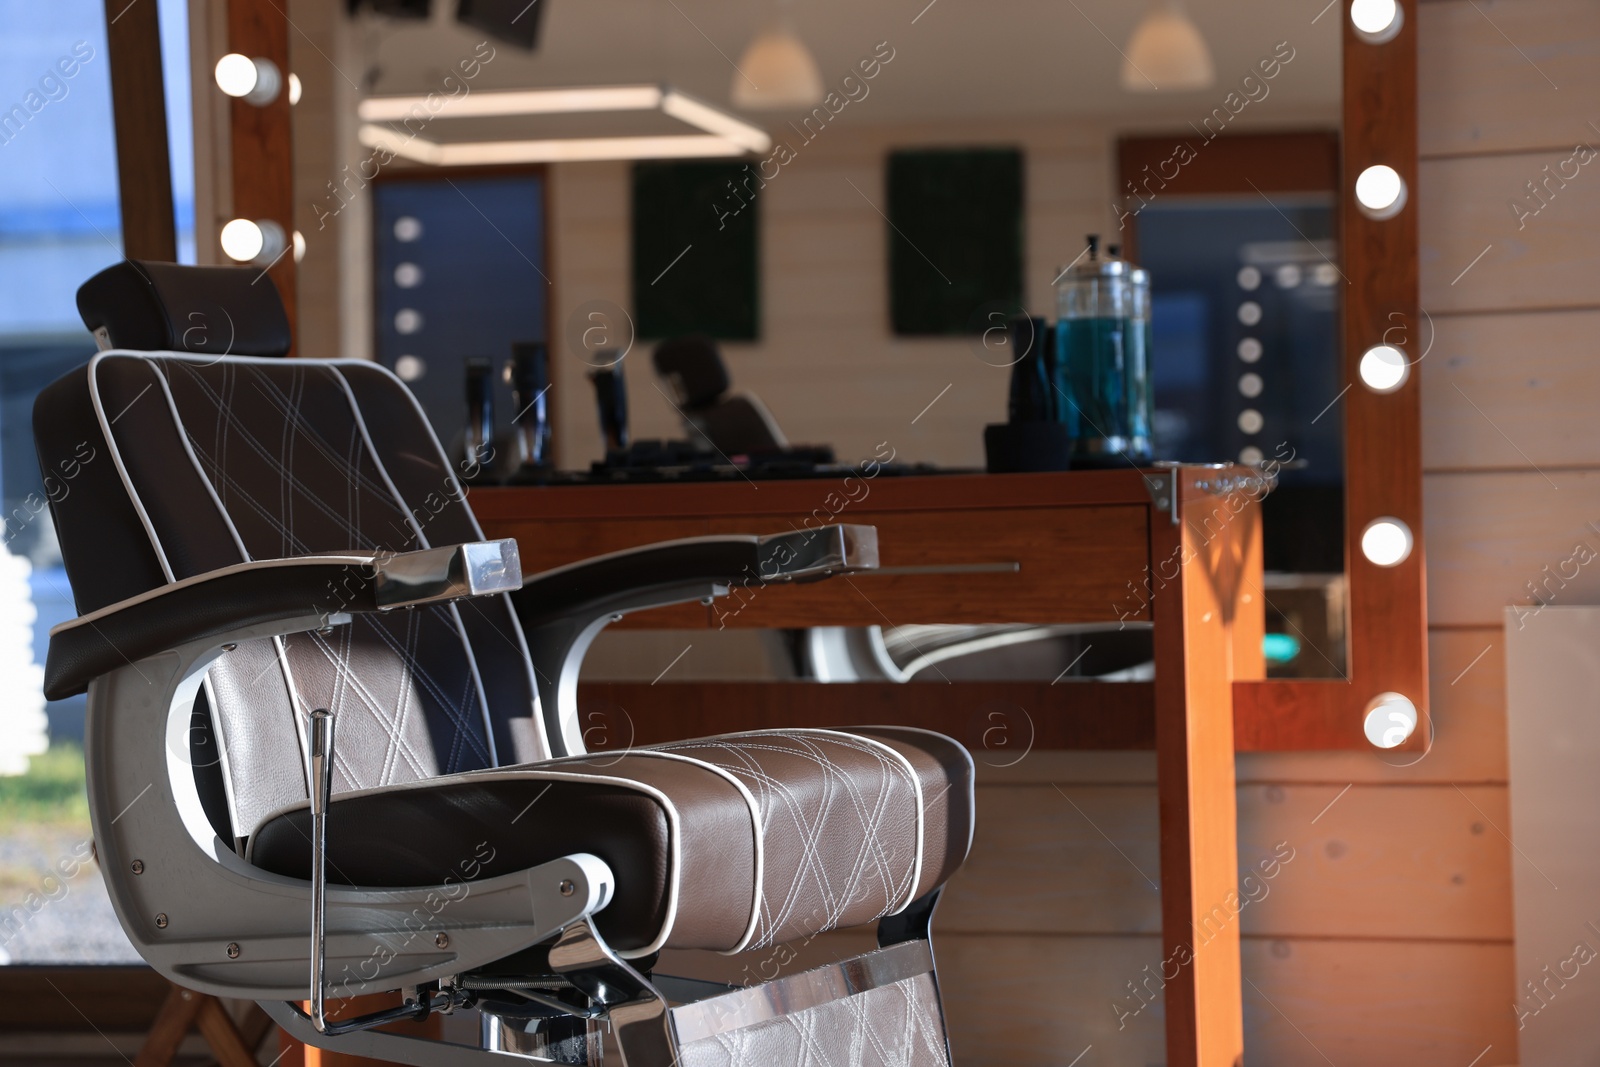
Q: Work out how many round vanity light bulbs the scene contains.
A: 7